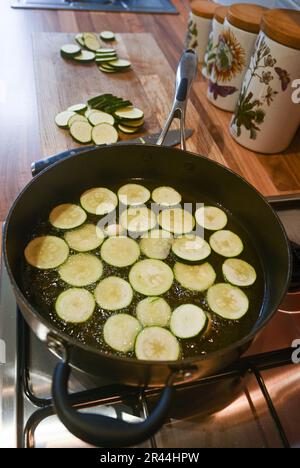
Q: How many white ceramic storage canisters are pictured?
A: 4